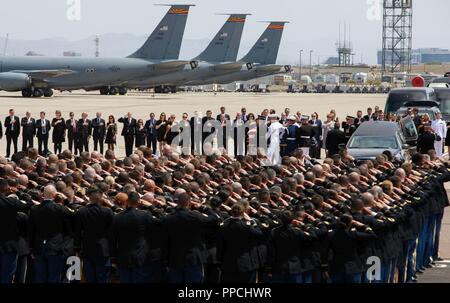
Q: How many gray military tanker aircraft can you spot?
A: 3